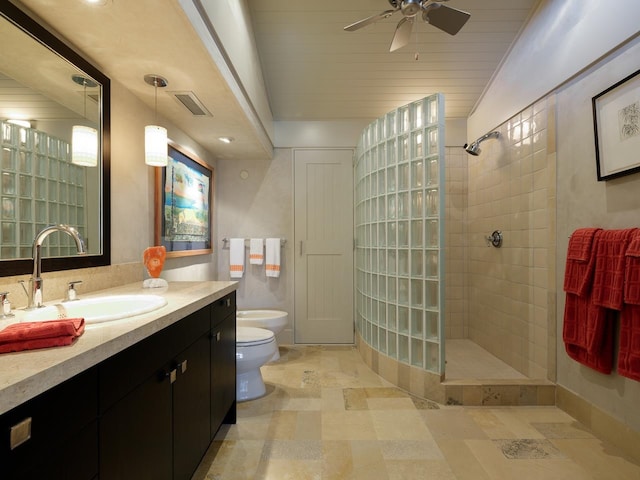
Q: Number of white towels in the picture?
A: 3